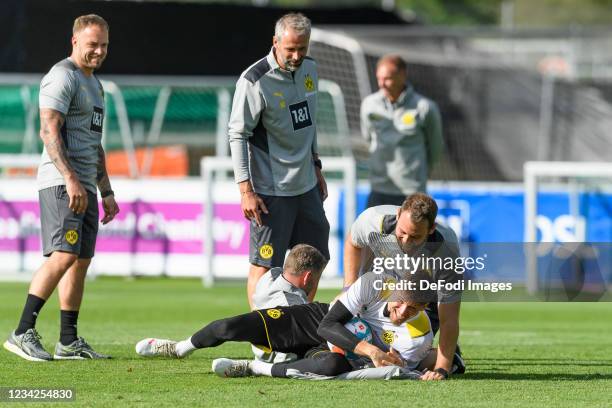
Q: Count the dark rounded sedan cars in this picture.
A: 0